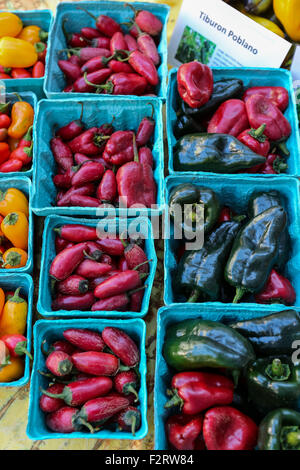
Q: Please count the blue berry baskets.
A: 11